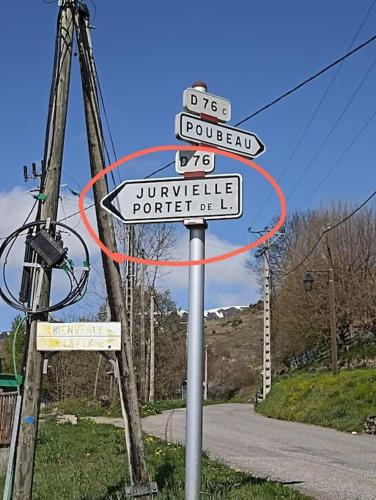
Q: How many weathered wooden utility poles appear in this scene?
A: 2